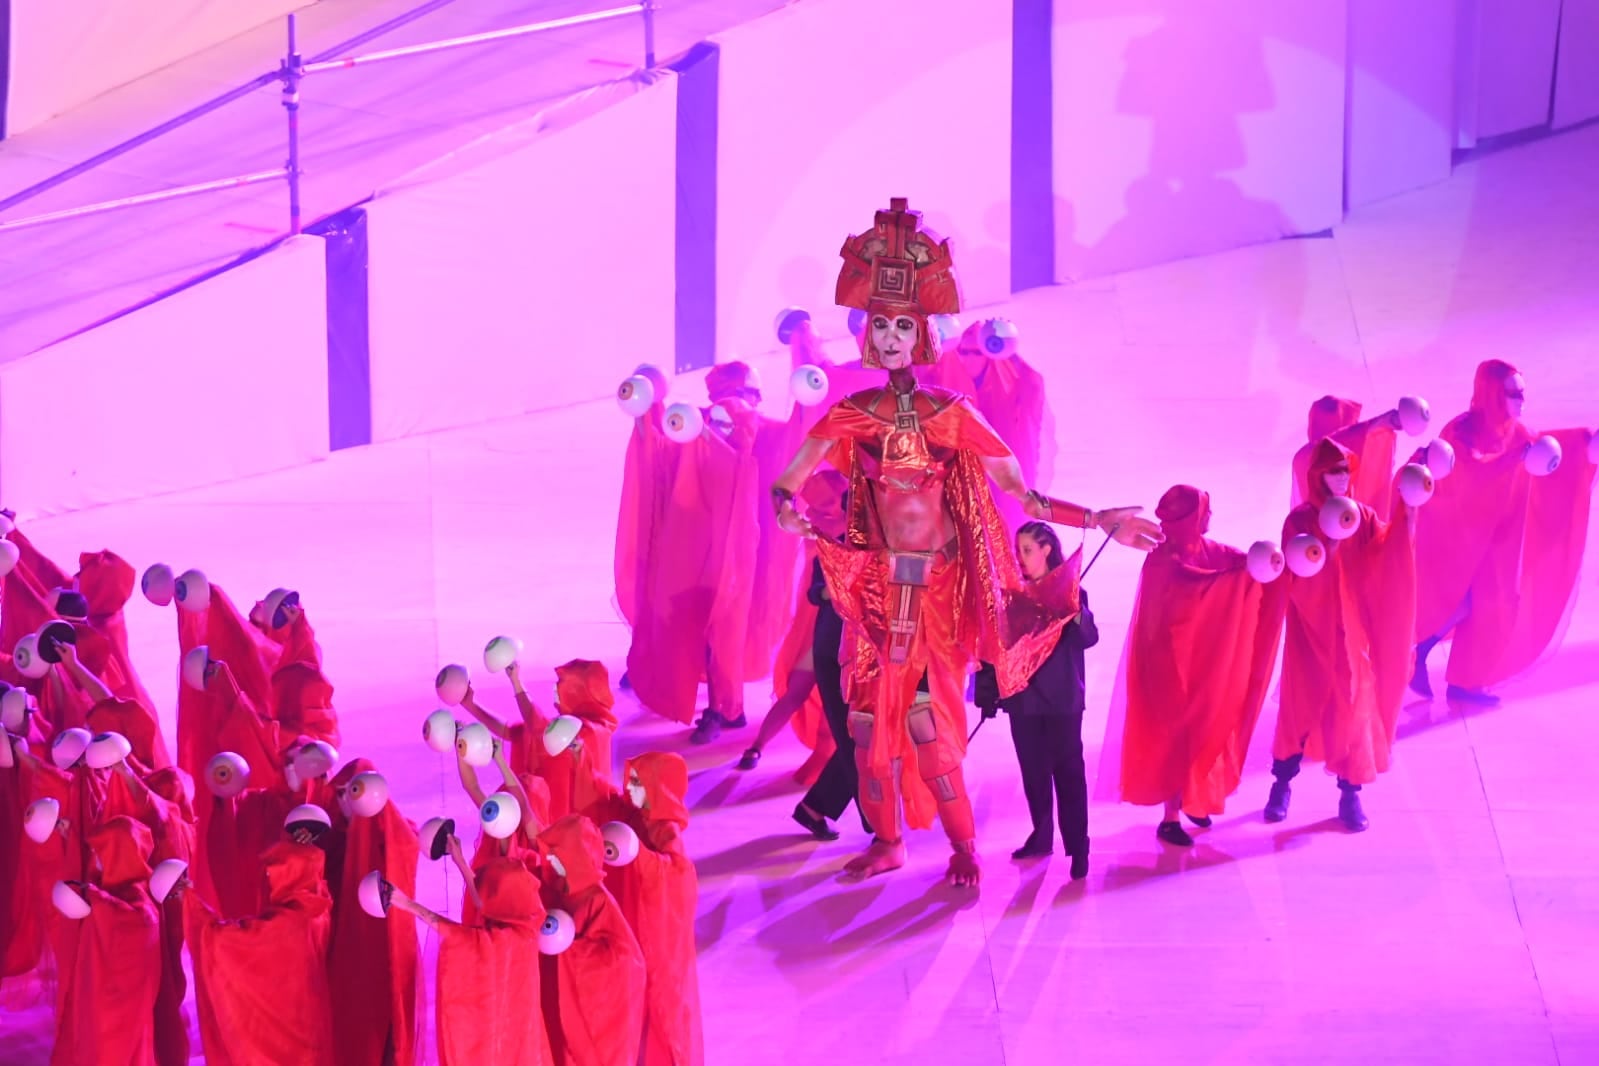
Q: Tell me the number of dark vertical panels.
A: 3